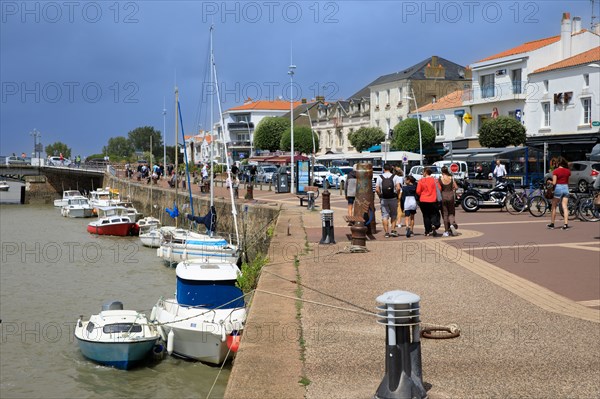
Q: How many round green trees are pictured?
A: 5